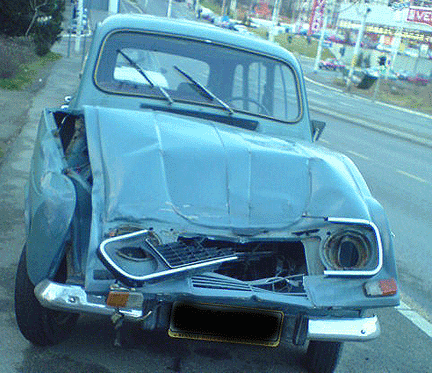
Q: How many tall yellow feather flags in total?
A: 0